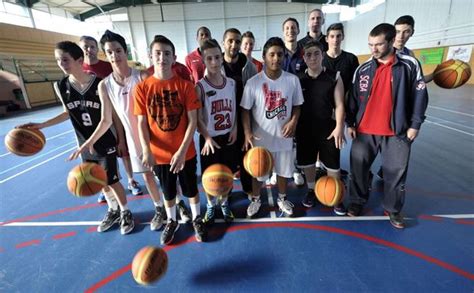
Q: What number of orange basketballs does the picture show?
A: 7